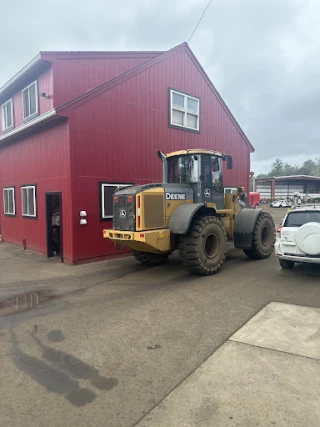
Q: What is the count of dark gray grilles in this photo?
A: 1